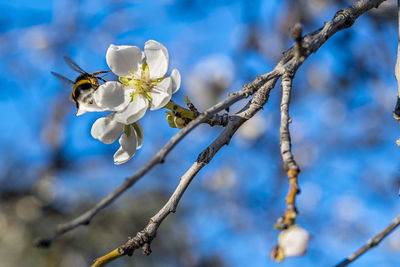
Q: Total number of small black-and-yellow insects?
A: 1